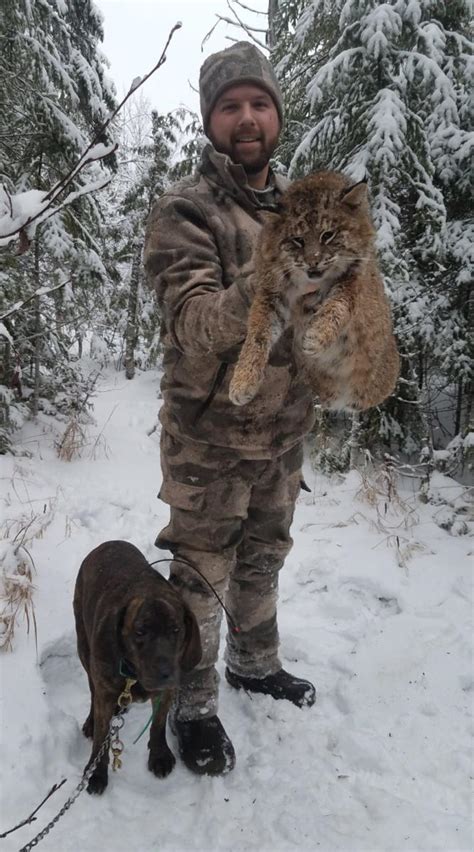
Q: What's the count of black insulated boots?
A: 2